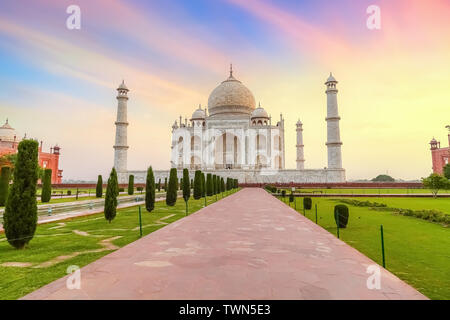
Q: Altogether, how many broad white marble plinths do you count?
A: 1